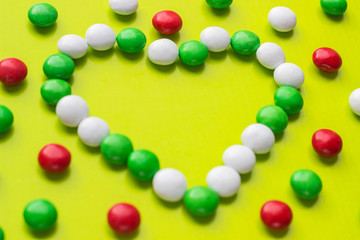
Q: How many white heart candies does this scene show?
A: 12